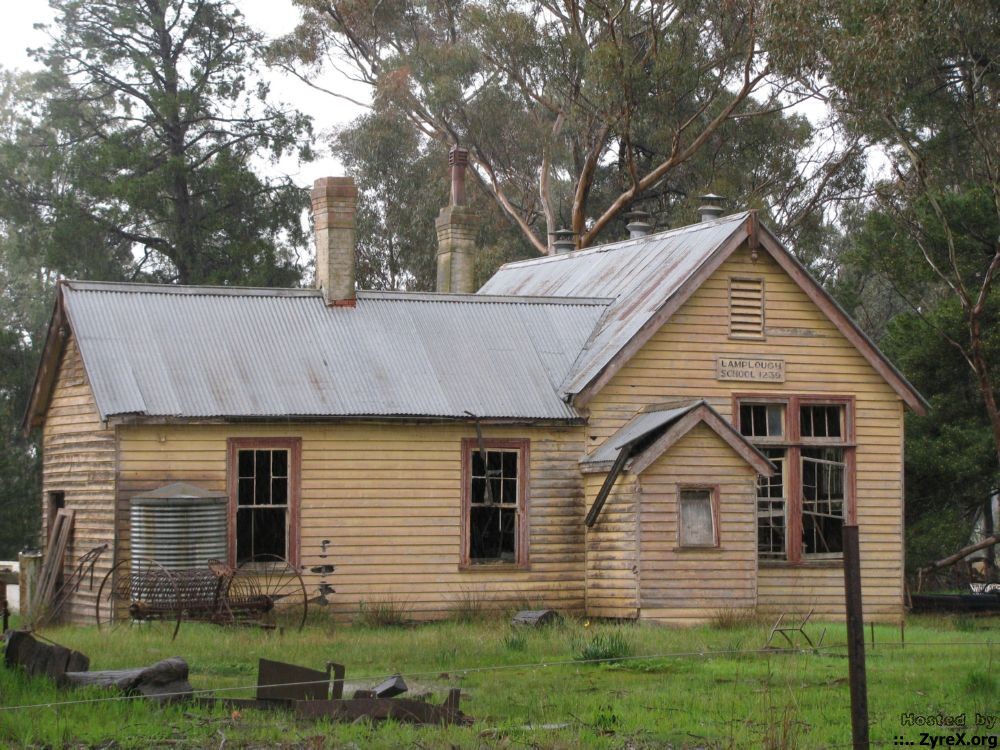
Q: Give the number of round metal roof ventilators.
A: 3